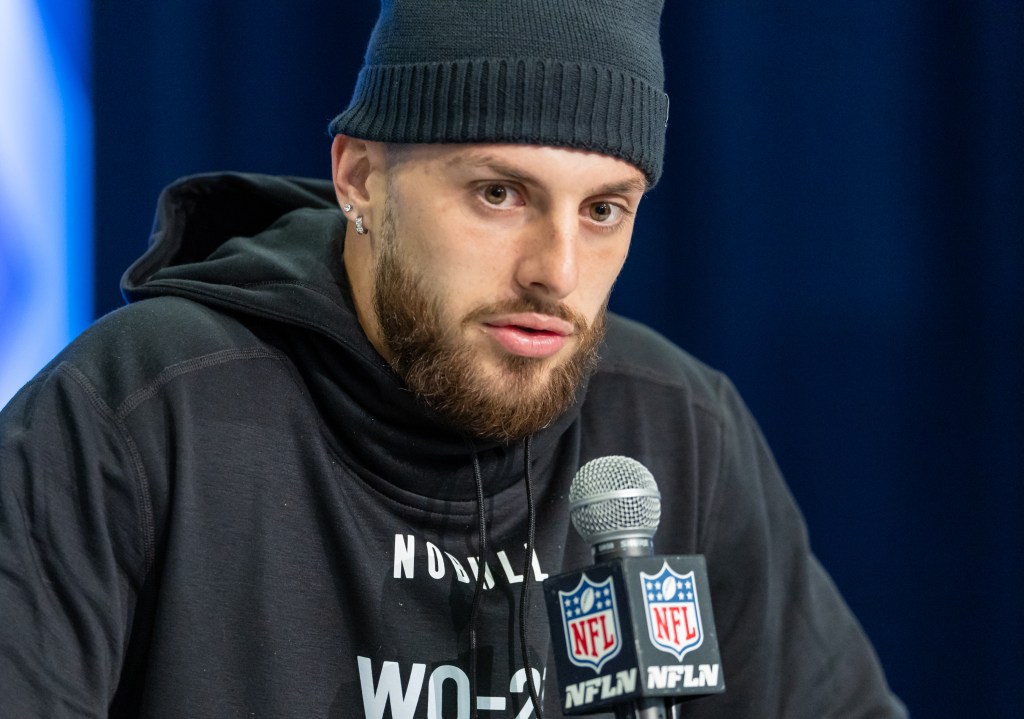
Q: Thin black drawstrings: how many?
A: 2